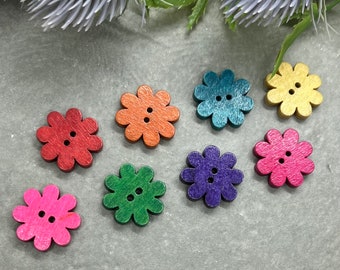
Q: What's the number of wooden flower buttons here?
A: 8